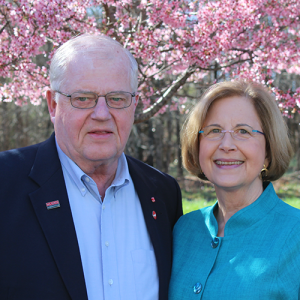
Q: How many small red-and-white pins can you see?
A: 2